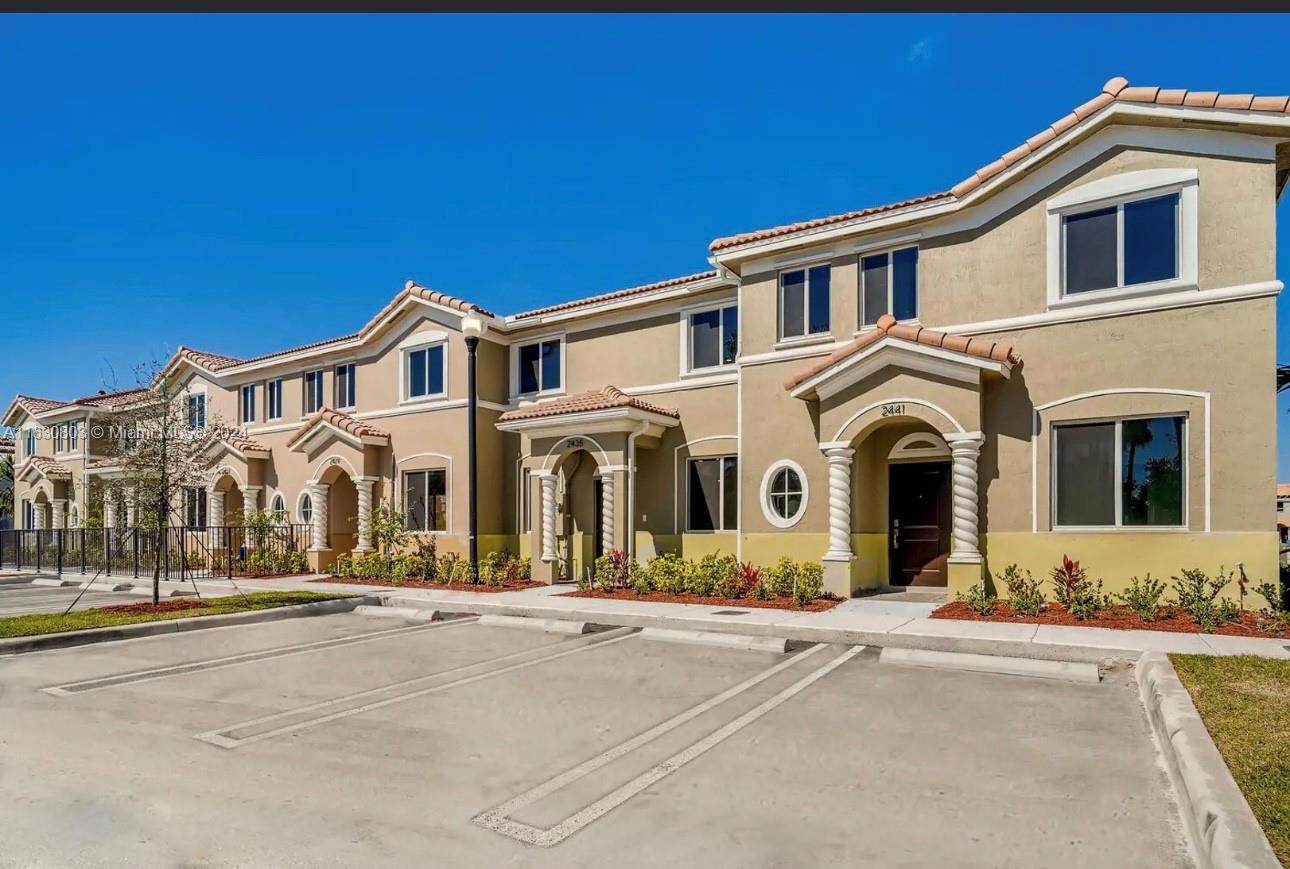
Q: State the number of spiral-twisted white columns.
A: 12